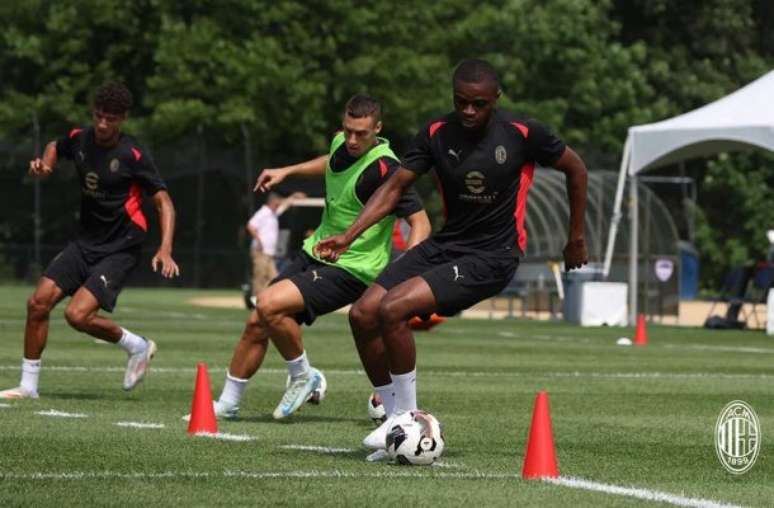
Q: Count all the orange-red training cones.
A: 3